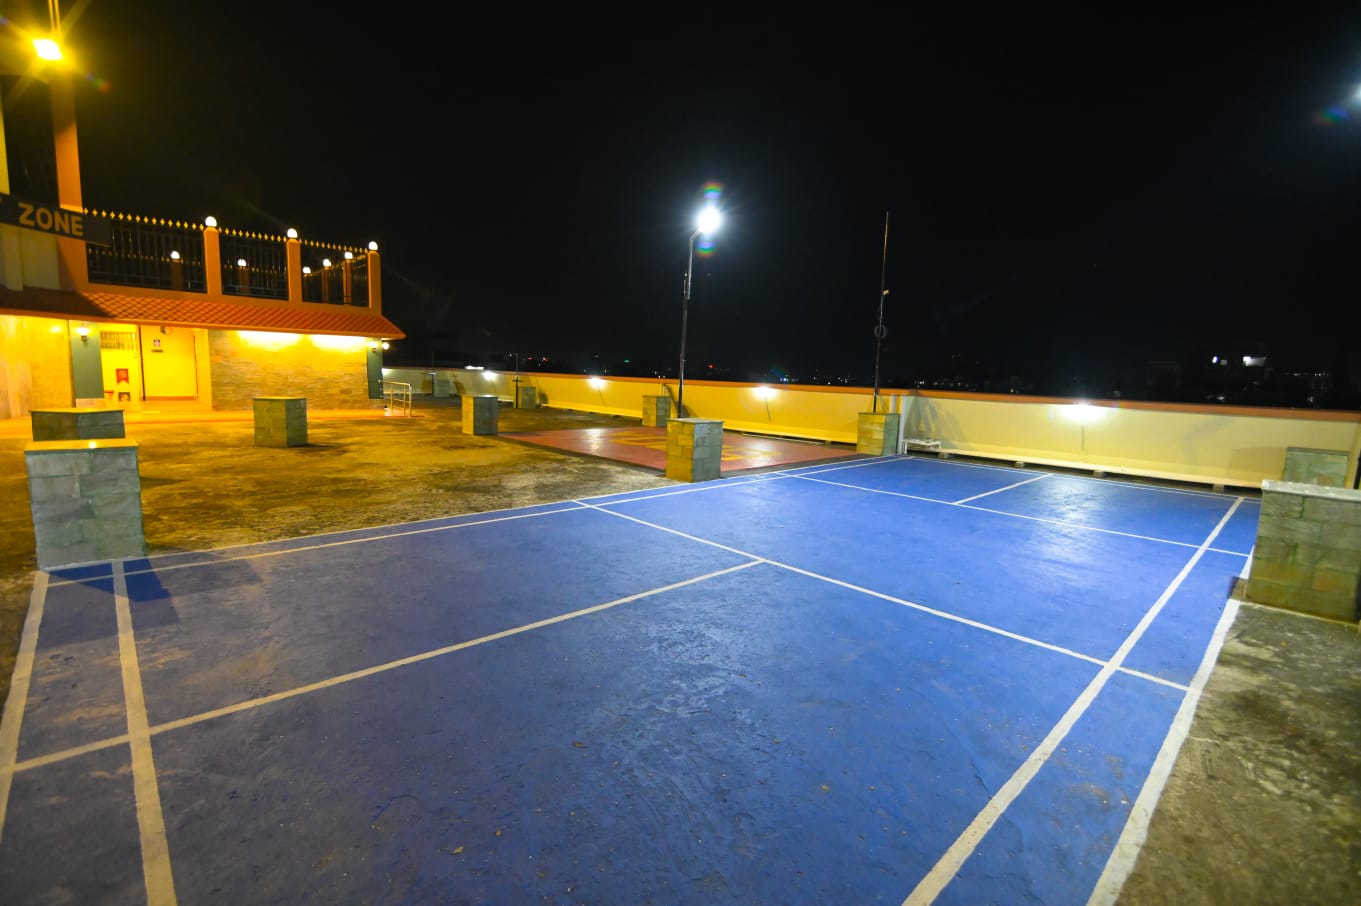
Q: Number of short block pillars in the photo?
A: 11